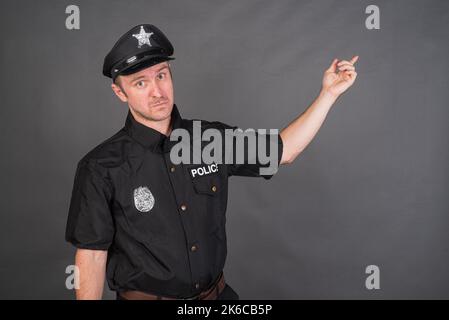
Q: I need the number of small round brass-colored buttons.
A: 5